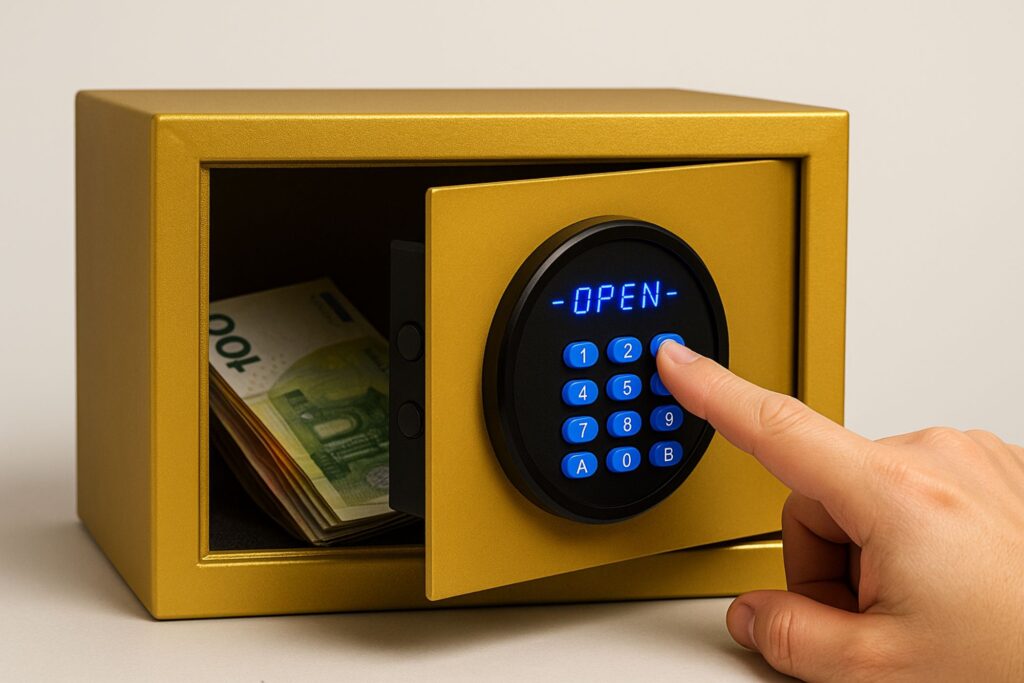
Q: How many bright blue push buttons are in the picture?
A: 12